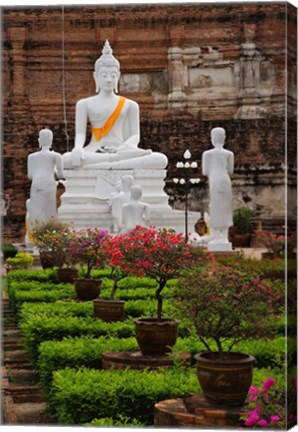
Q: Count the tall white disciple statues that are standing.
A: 2